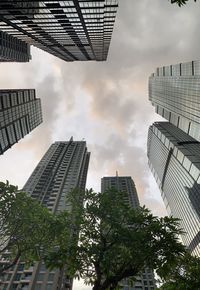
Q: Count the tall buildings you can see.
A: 7